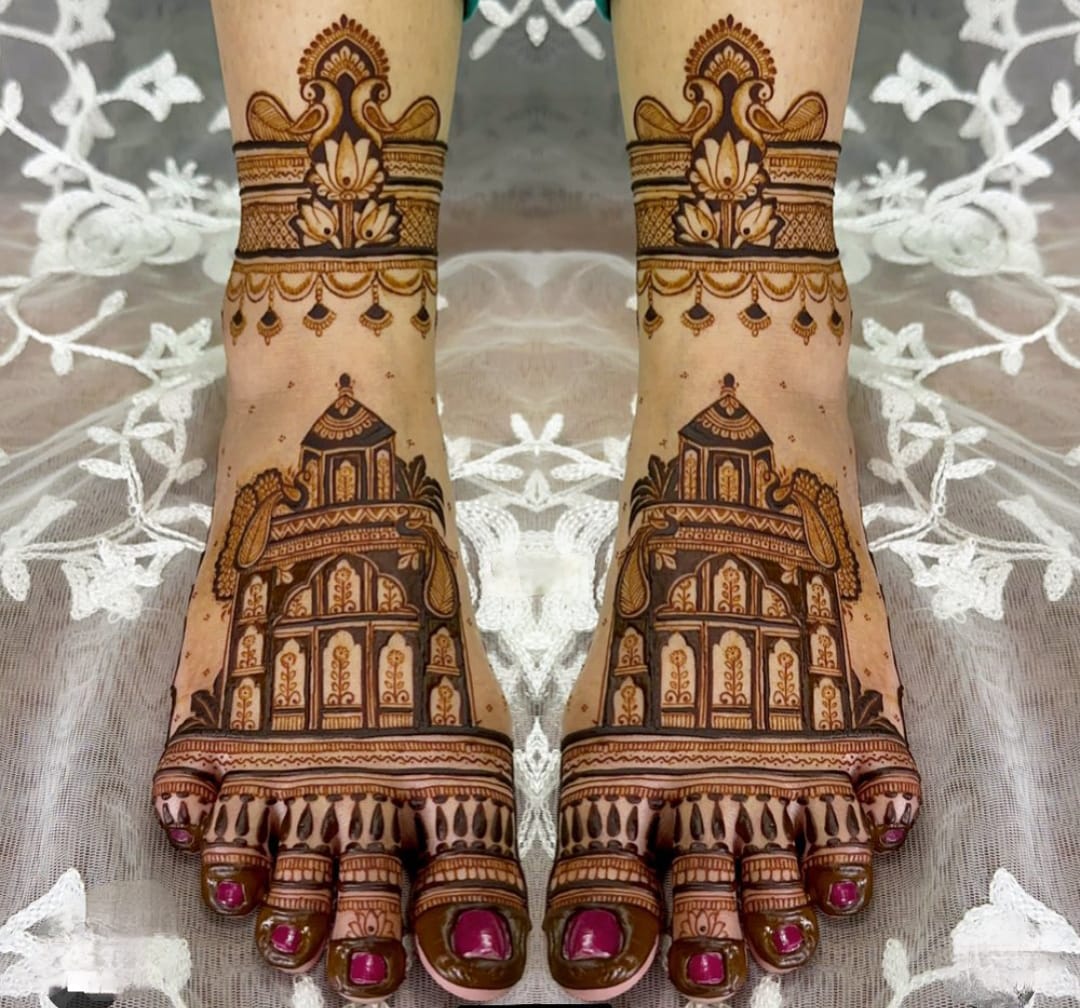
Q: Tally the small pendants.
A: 10